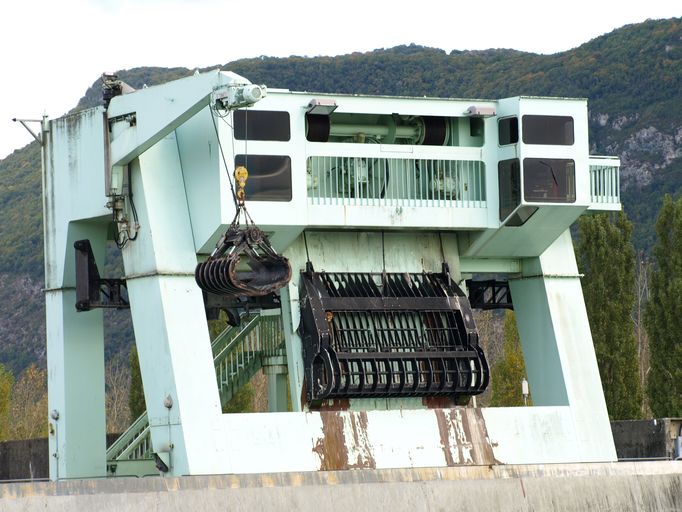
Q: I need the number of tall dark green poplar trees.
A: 2